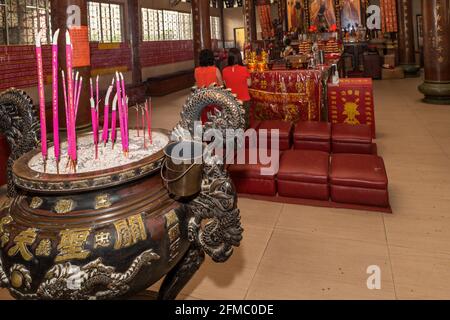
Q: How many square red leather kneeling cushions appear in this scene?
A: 6